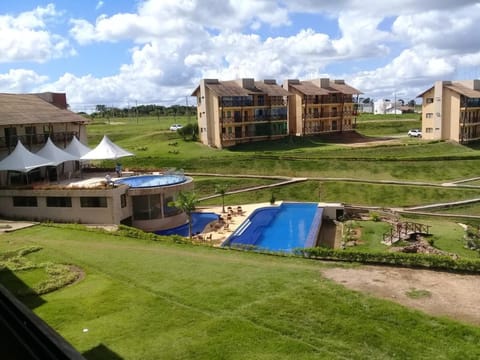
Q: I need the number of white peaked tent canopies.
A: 4